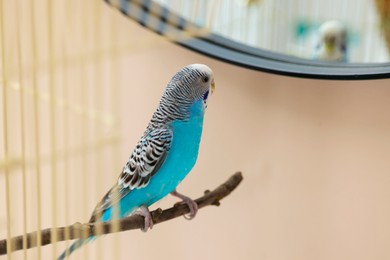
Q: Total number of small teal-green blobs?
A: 2